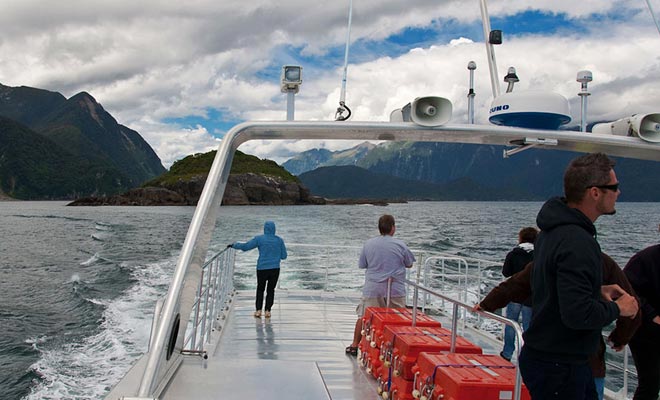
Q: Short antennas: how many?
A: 3